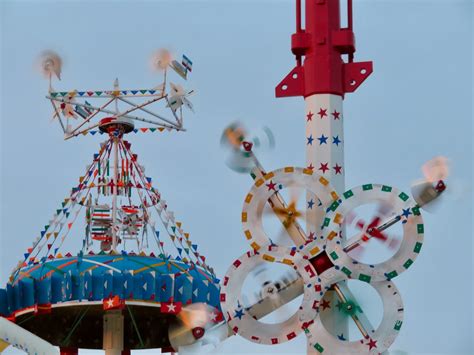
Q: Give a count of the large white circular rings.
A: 4